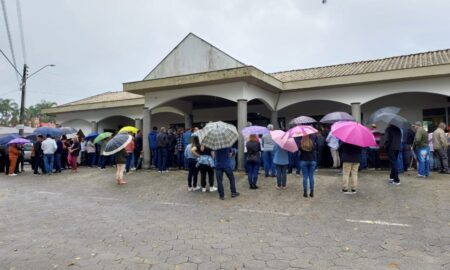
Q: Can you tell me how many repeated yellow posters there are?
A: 0